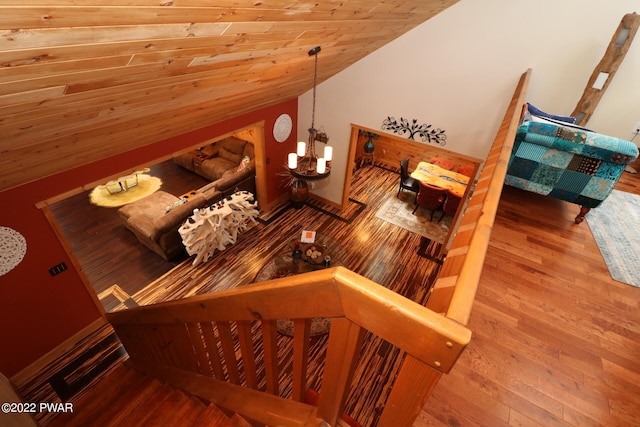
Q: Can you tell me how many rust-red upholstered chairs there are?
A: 4